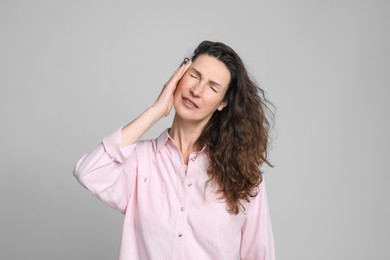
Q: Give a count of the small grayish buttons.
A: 5